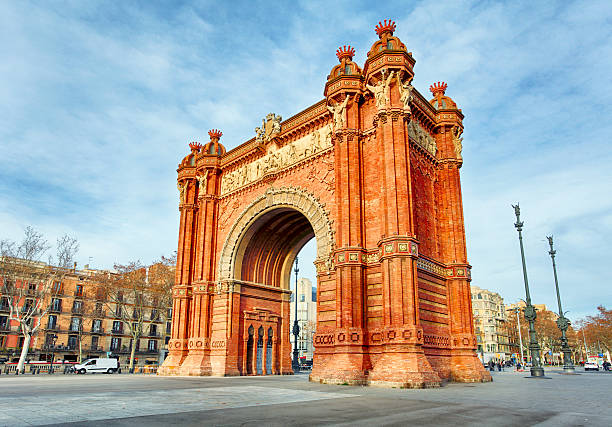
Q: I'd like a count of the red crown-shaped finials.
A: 5